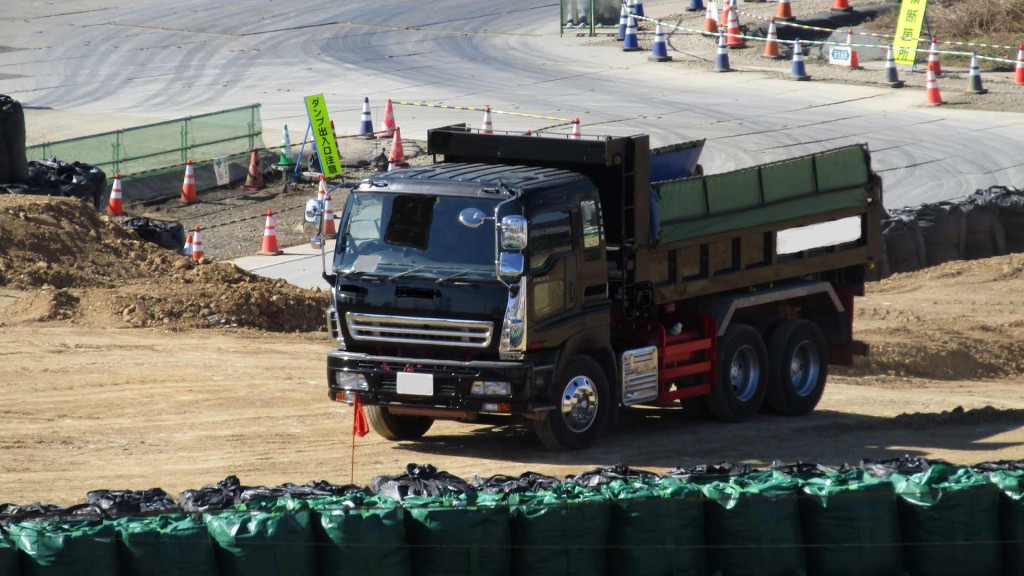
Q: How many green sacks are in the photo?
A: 12